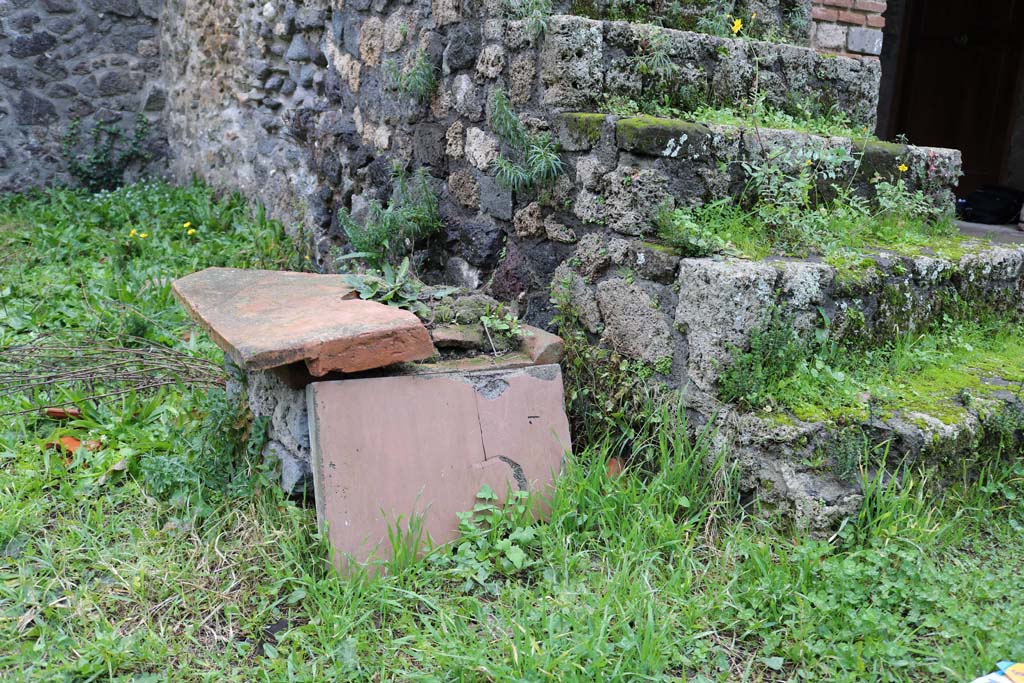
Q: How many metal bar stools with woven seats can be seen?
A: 0